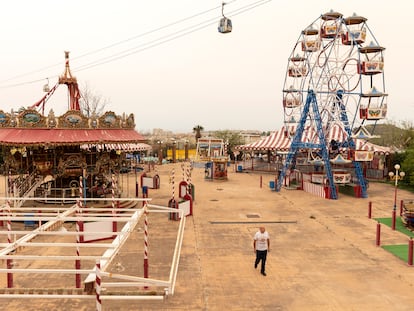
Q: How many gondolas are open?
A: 12